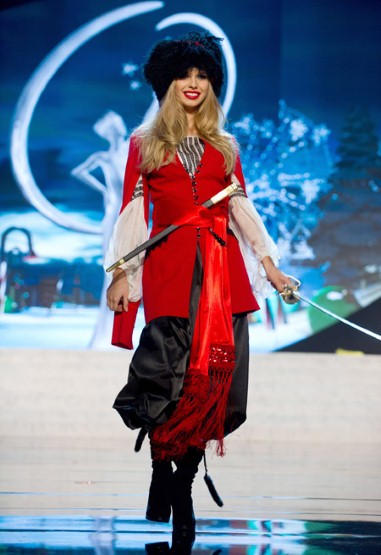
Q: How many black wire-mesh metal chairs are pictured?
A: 0